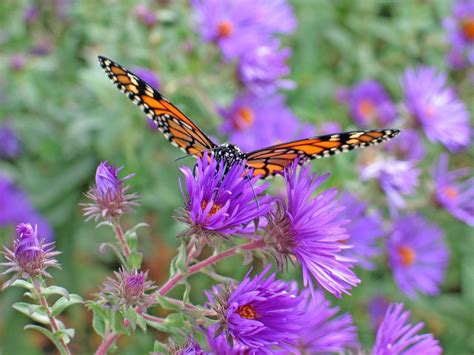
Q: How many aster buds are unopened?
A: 3